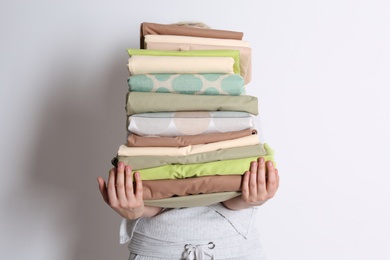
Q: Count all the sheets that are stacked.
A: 14